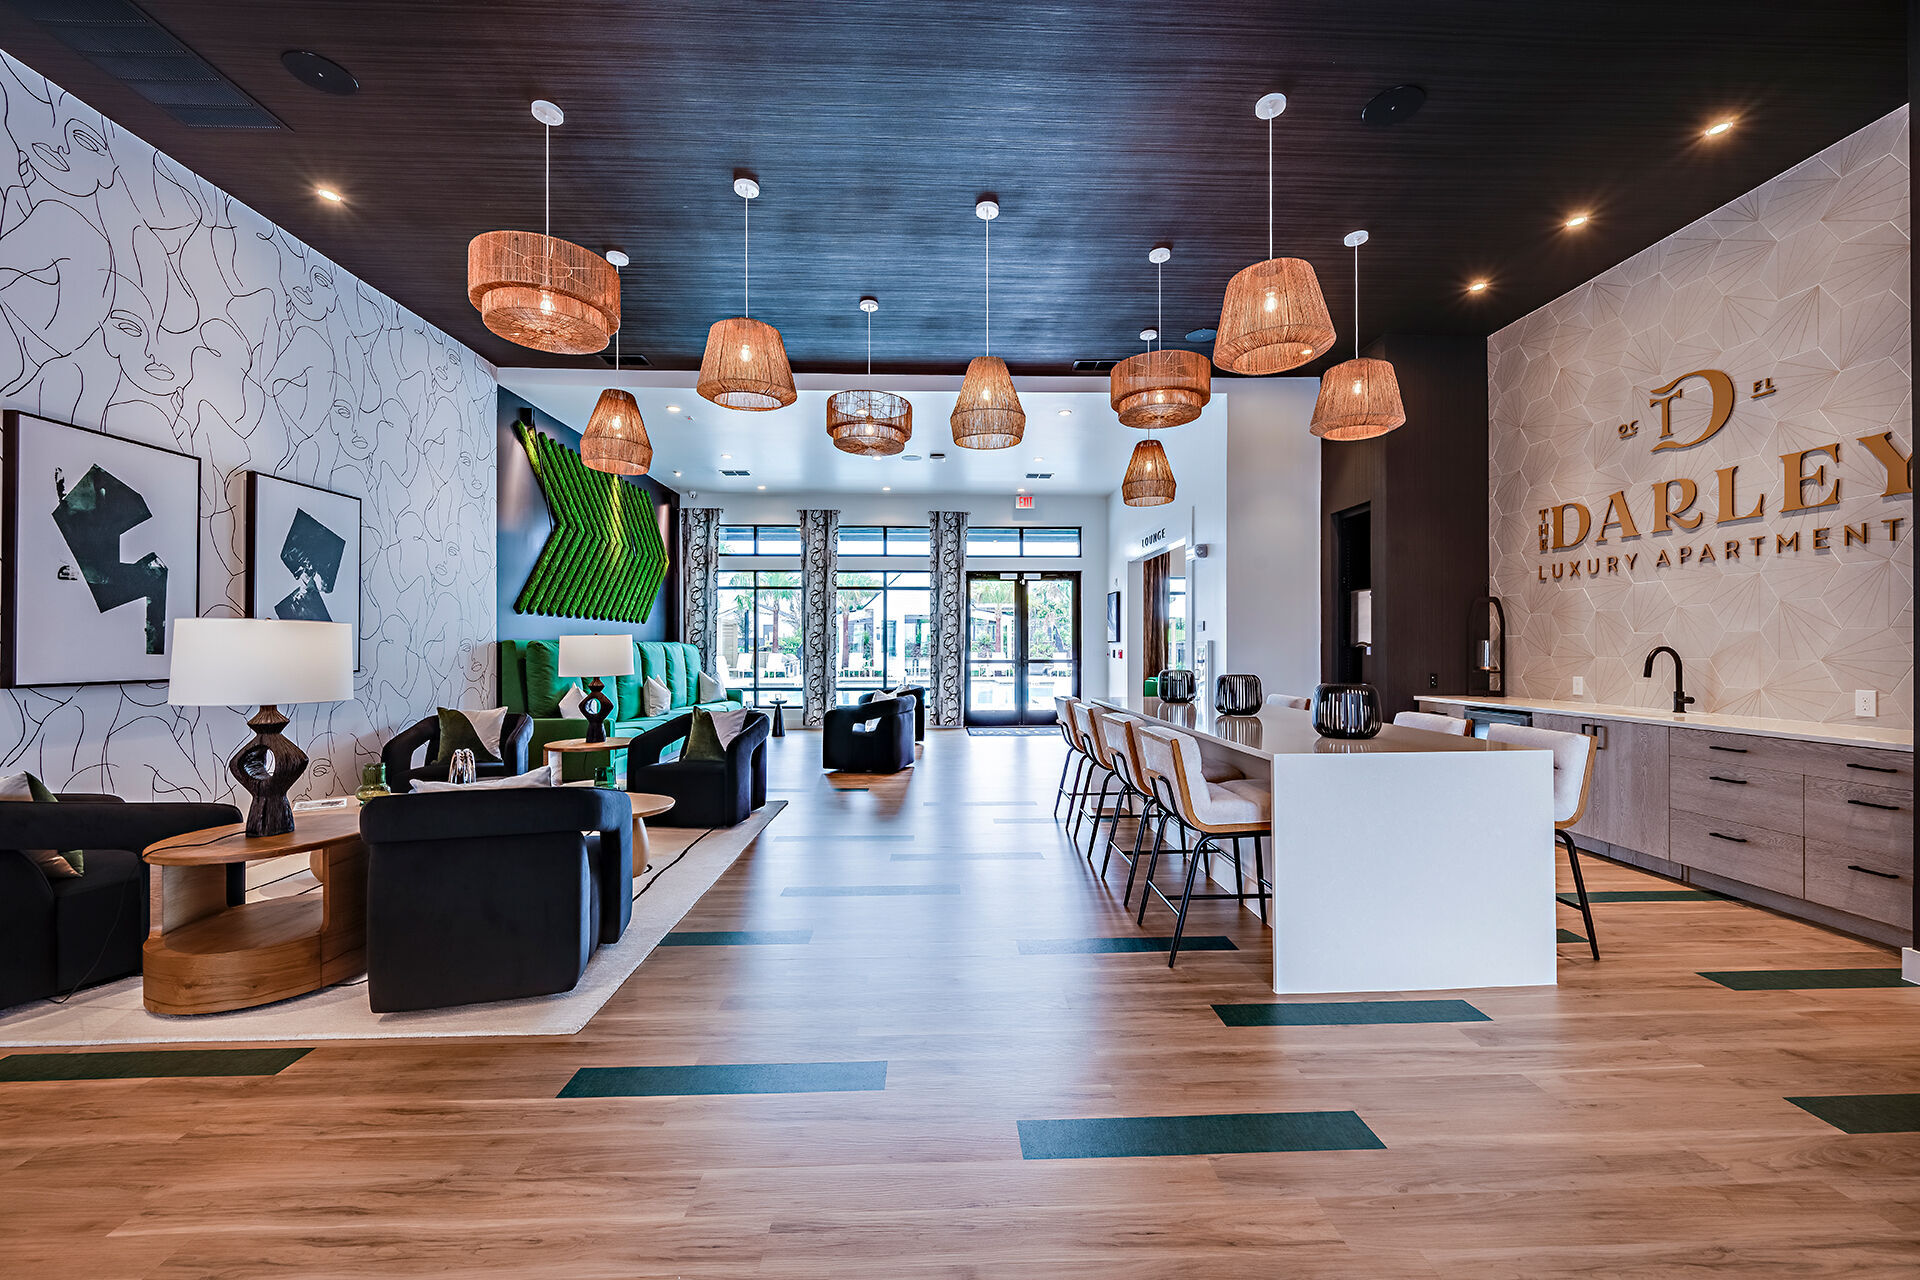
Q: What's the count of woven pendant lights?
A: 9